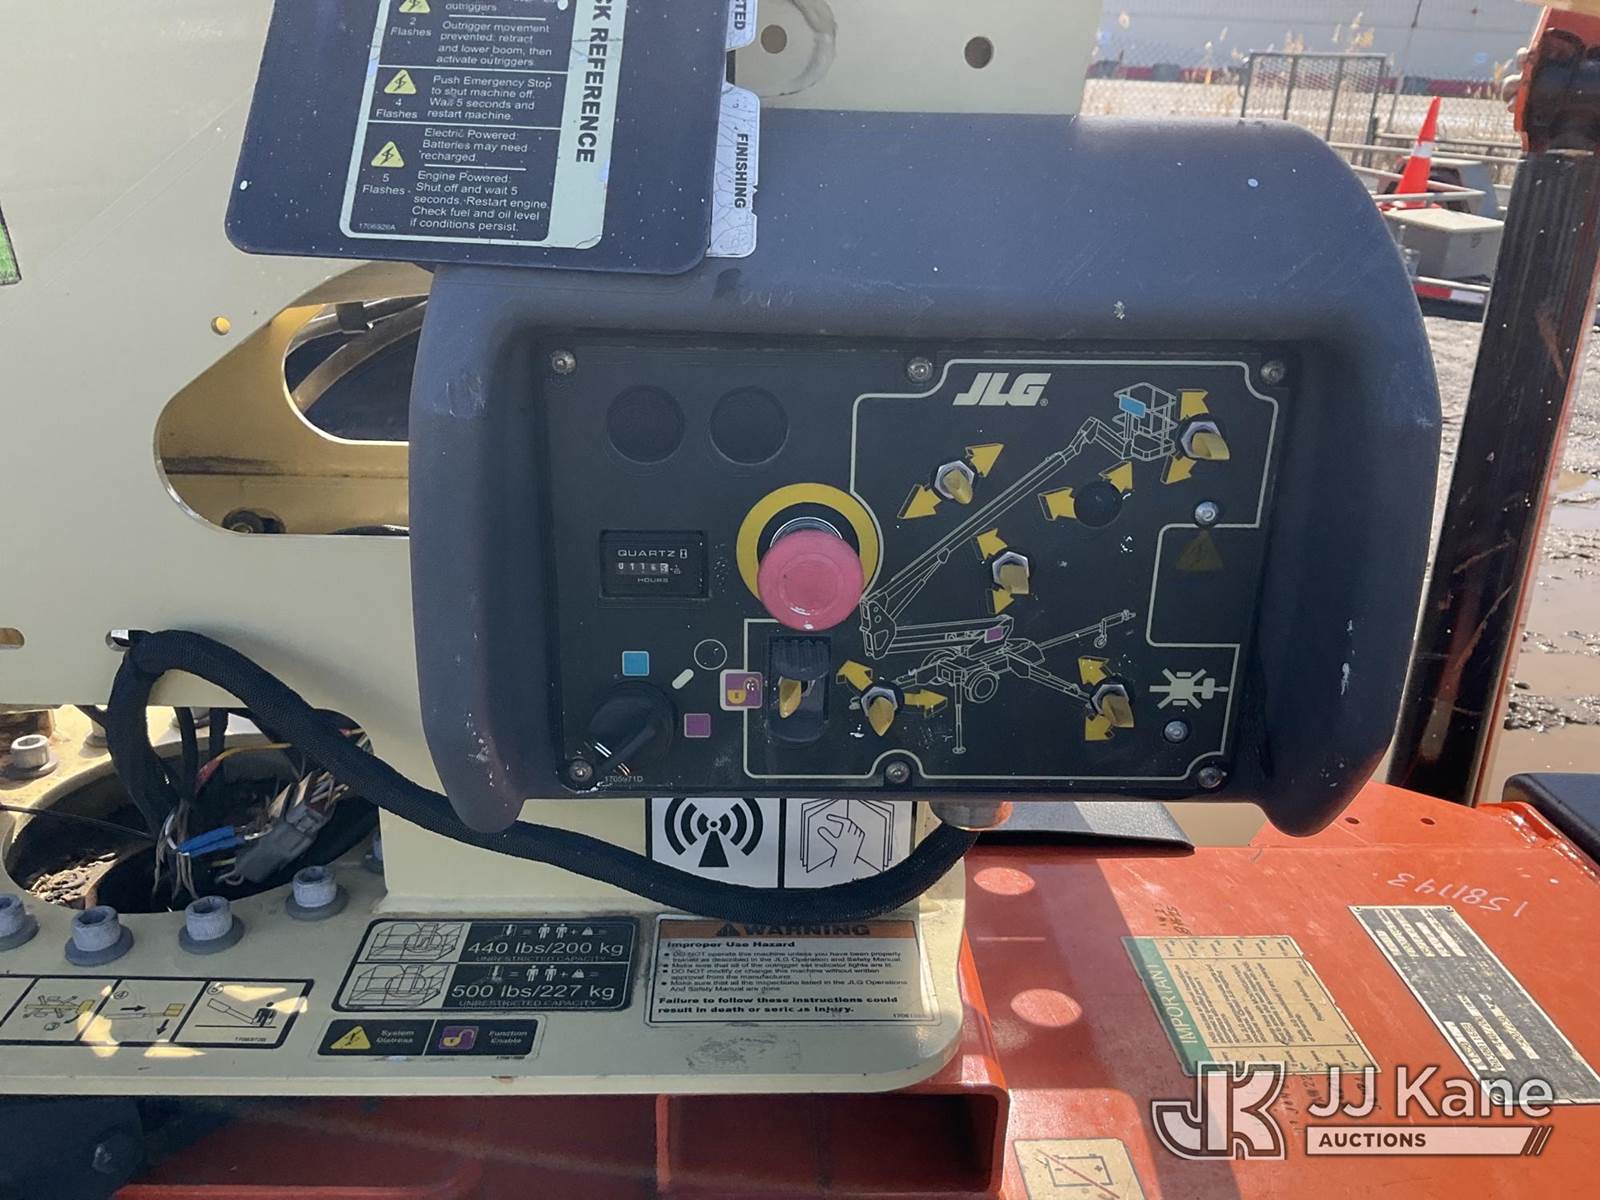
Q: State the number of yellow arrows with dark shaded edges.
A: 12